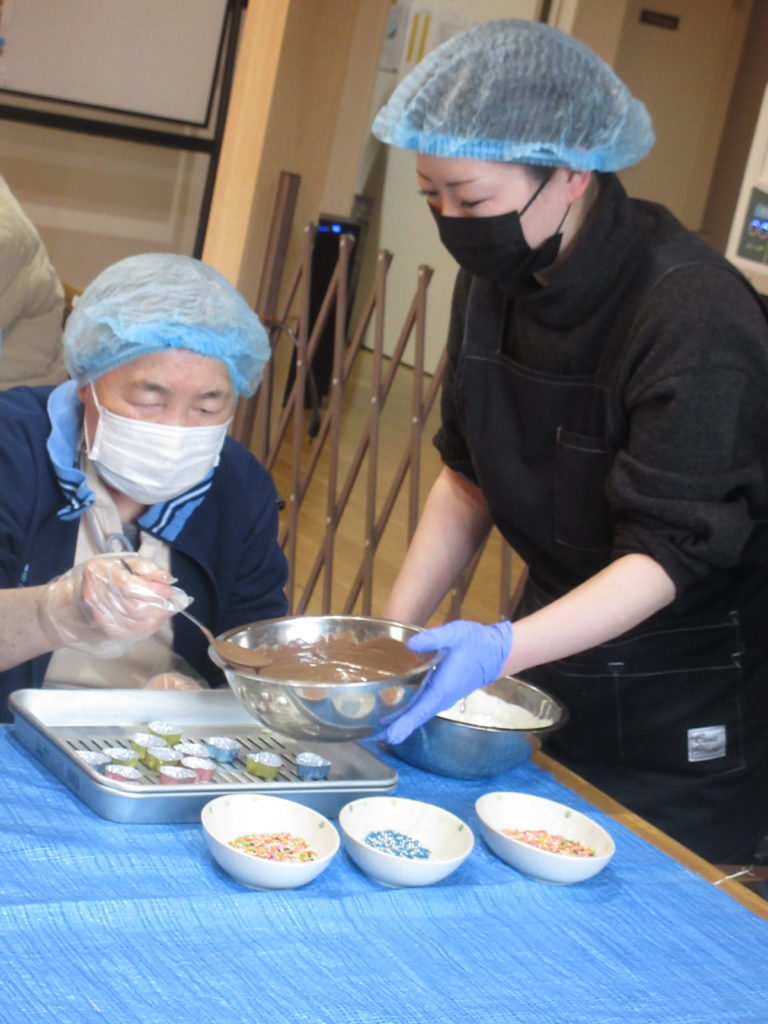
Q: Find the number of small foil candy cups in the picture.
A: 12